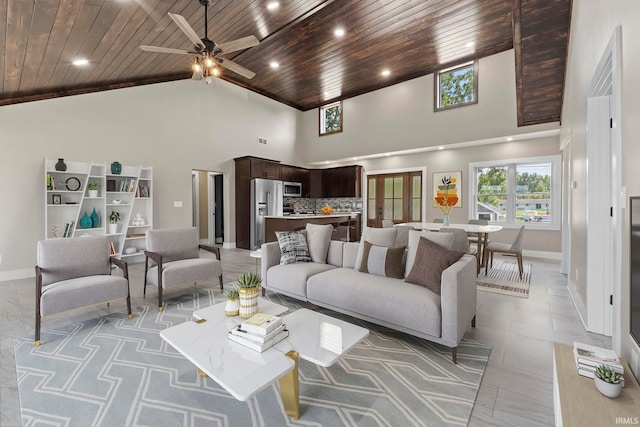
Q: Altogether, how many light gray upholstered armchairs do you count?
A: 2